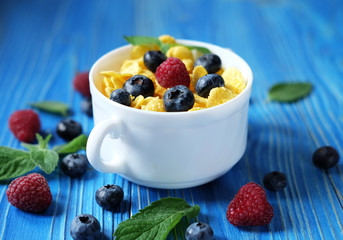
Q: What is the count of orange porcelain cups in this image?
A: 0